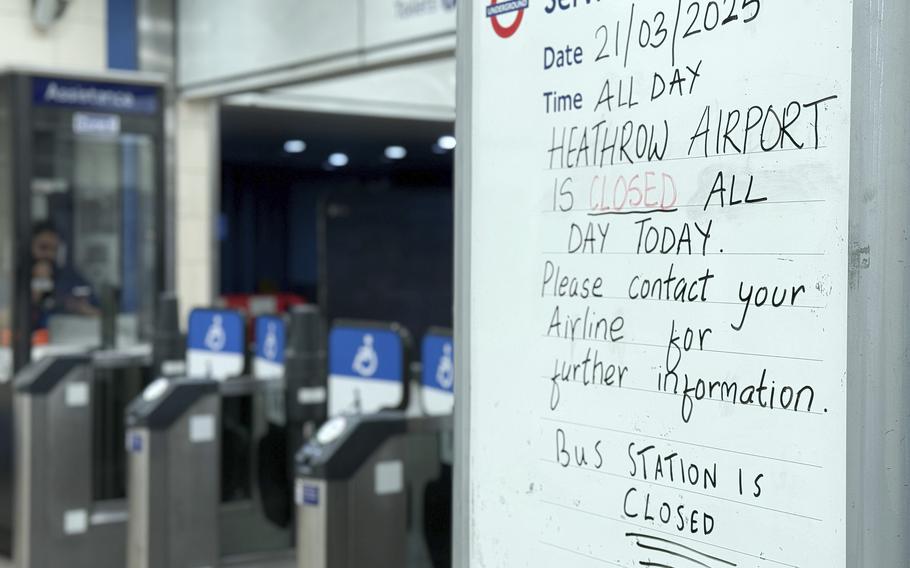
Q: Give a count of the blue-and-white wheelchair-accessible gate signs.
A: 4